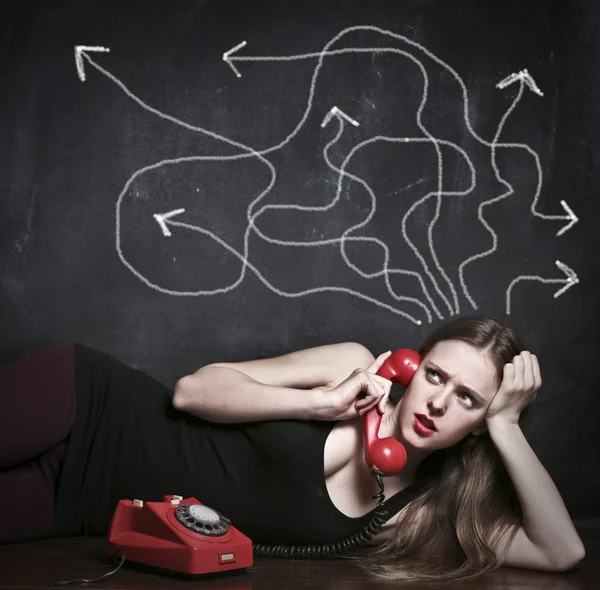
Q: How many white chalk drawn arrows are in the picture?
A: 7